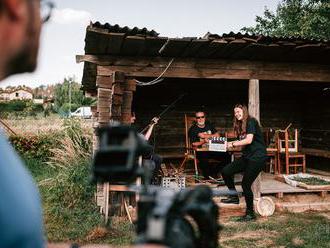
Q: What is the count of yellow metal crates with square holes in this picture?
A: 0